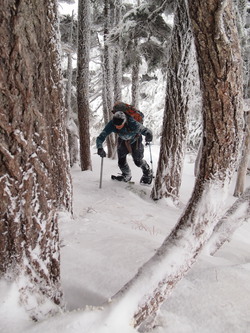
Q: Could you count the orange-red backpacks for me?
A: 1